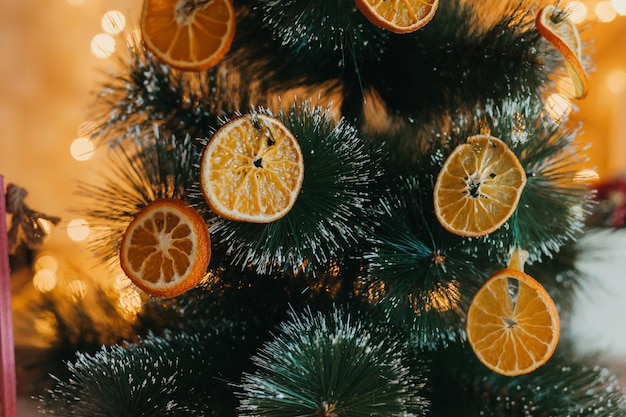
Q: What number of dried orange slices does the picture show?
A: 7